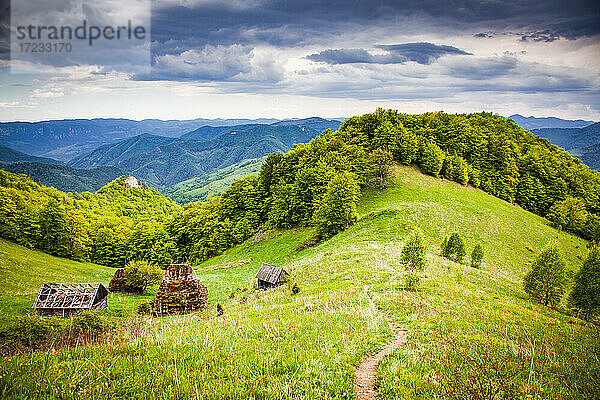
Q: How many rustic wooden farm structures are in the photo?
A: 4